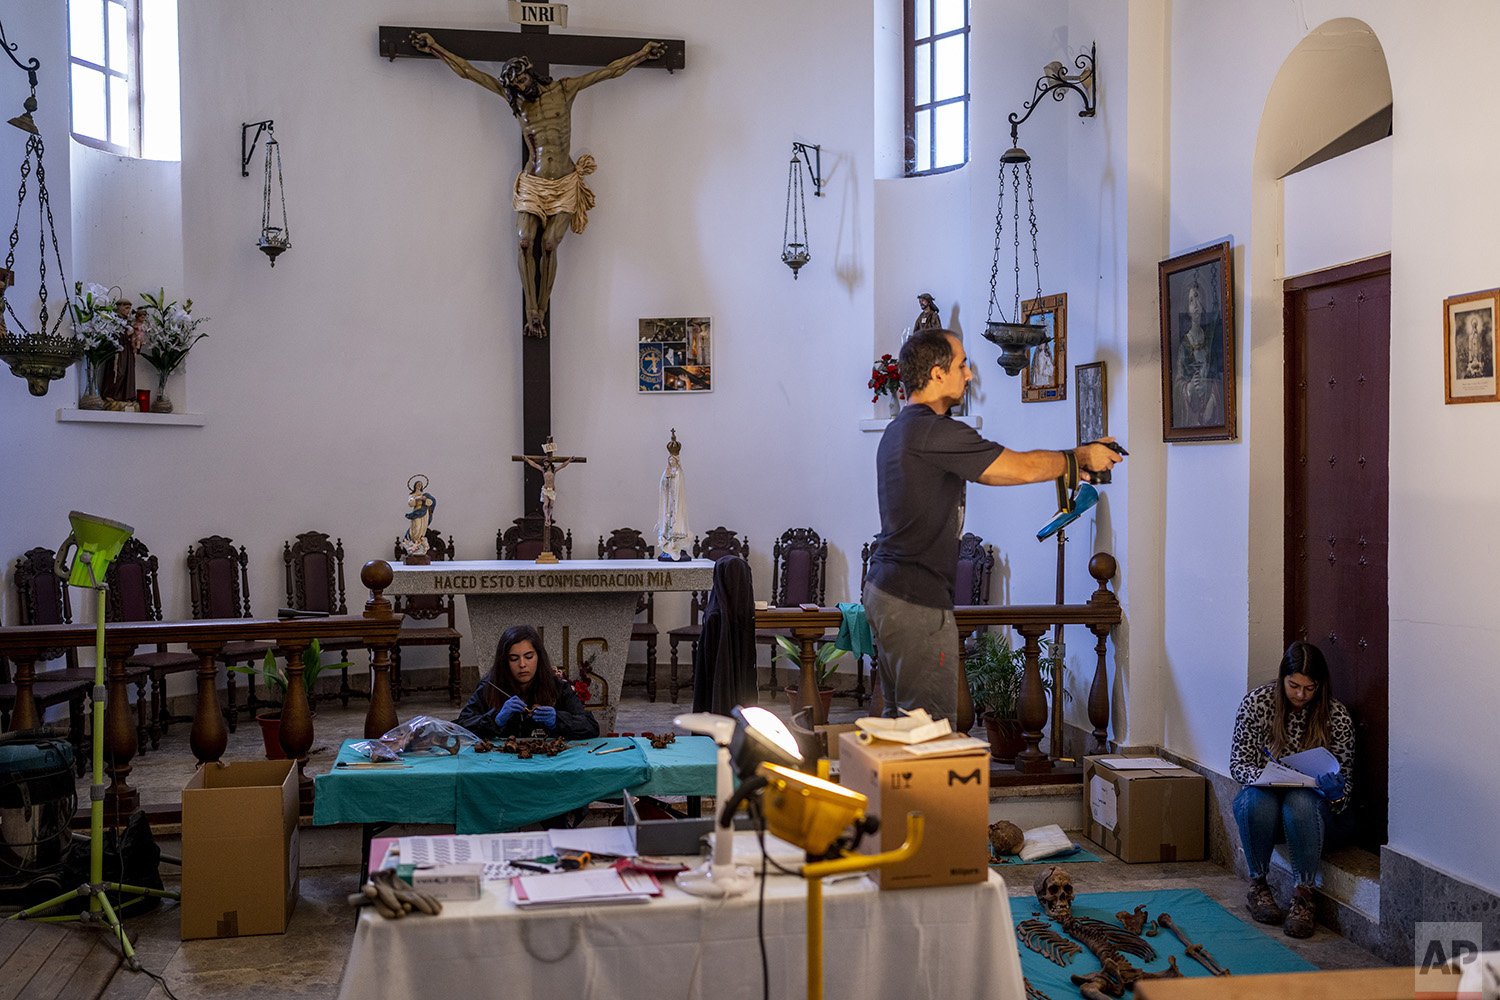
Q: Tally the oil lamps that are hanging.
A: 4